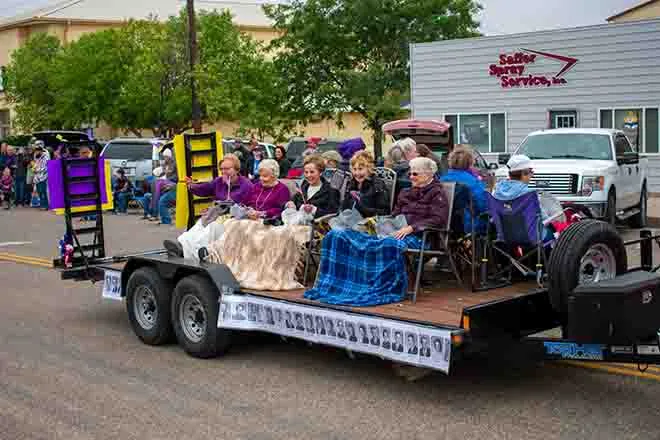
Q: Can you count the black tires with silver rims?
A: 3